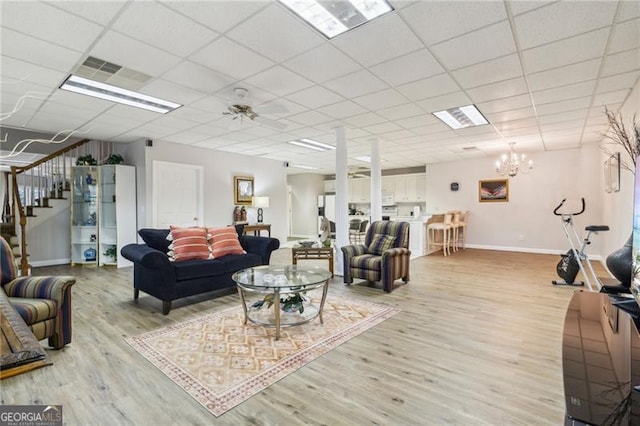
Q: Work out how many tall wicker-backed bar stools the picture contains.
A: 3